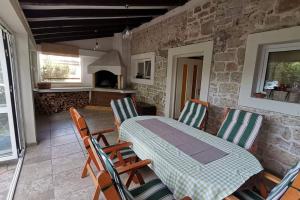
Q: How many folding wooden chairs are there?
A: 6